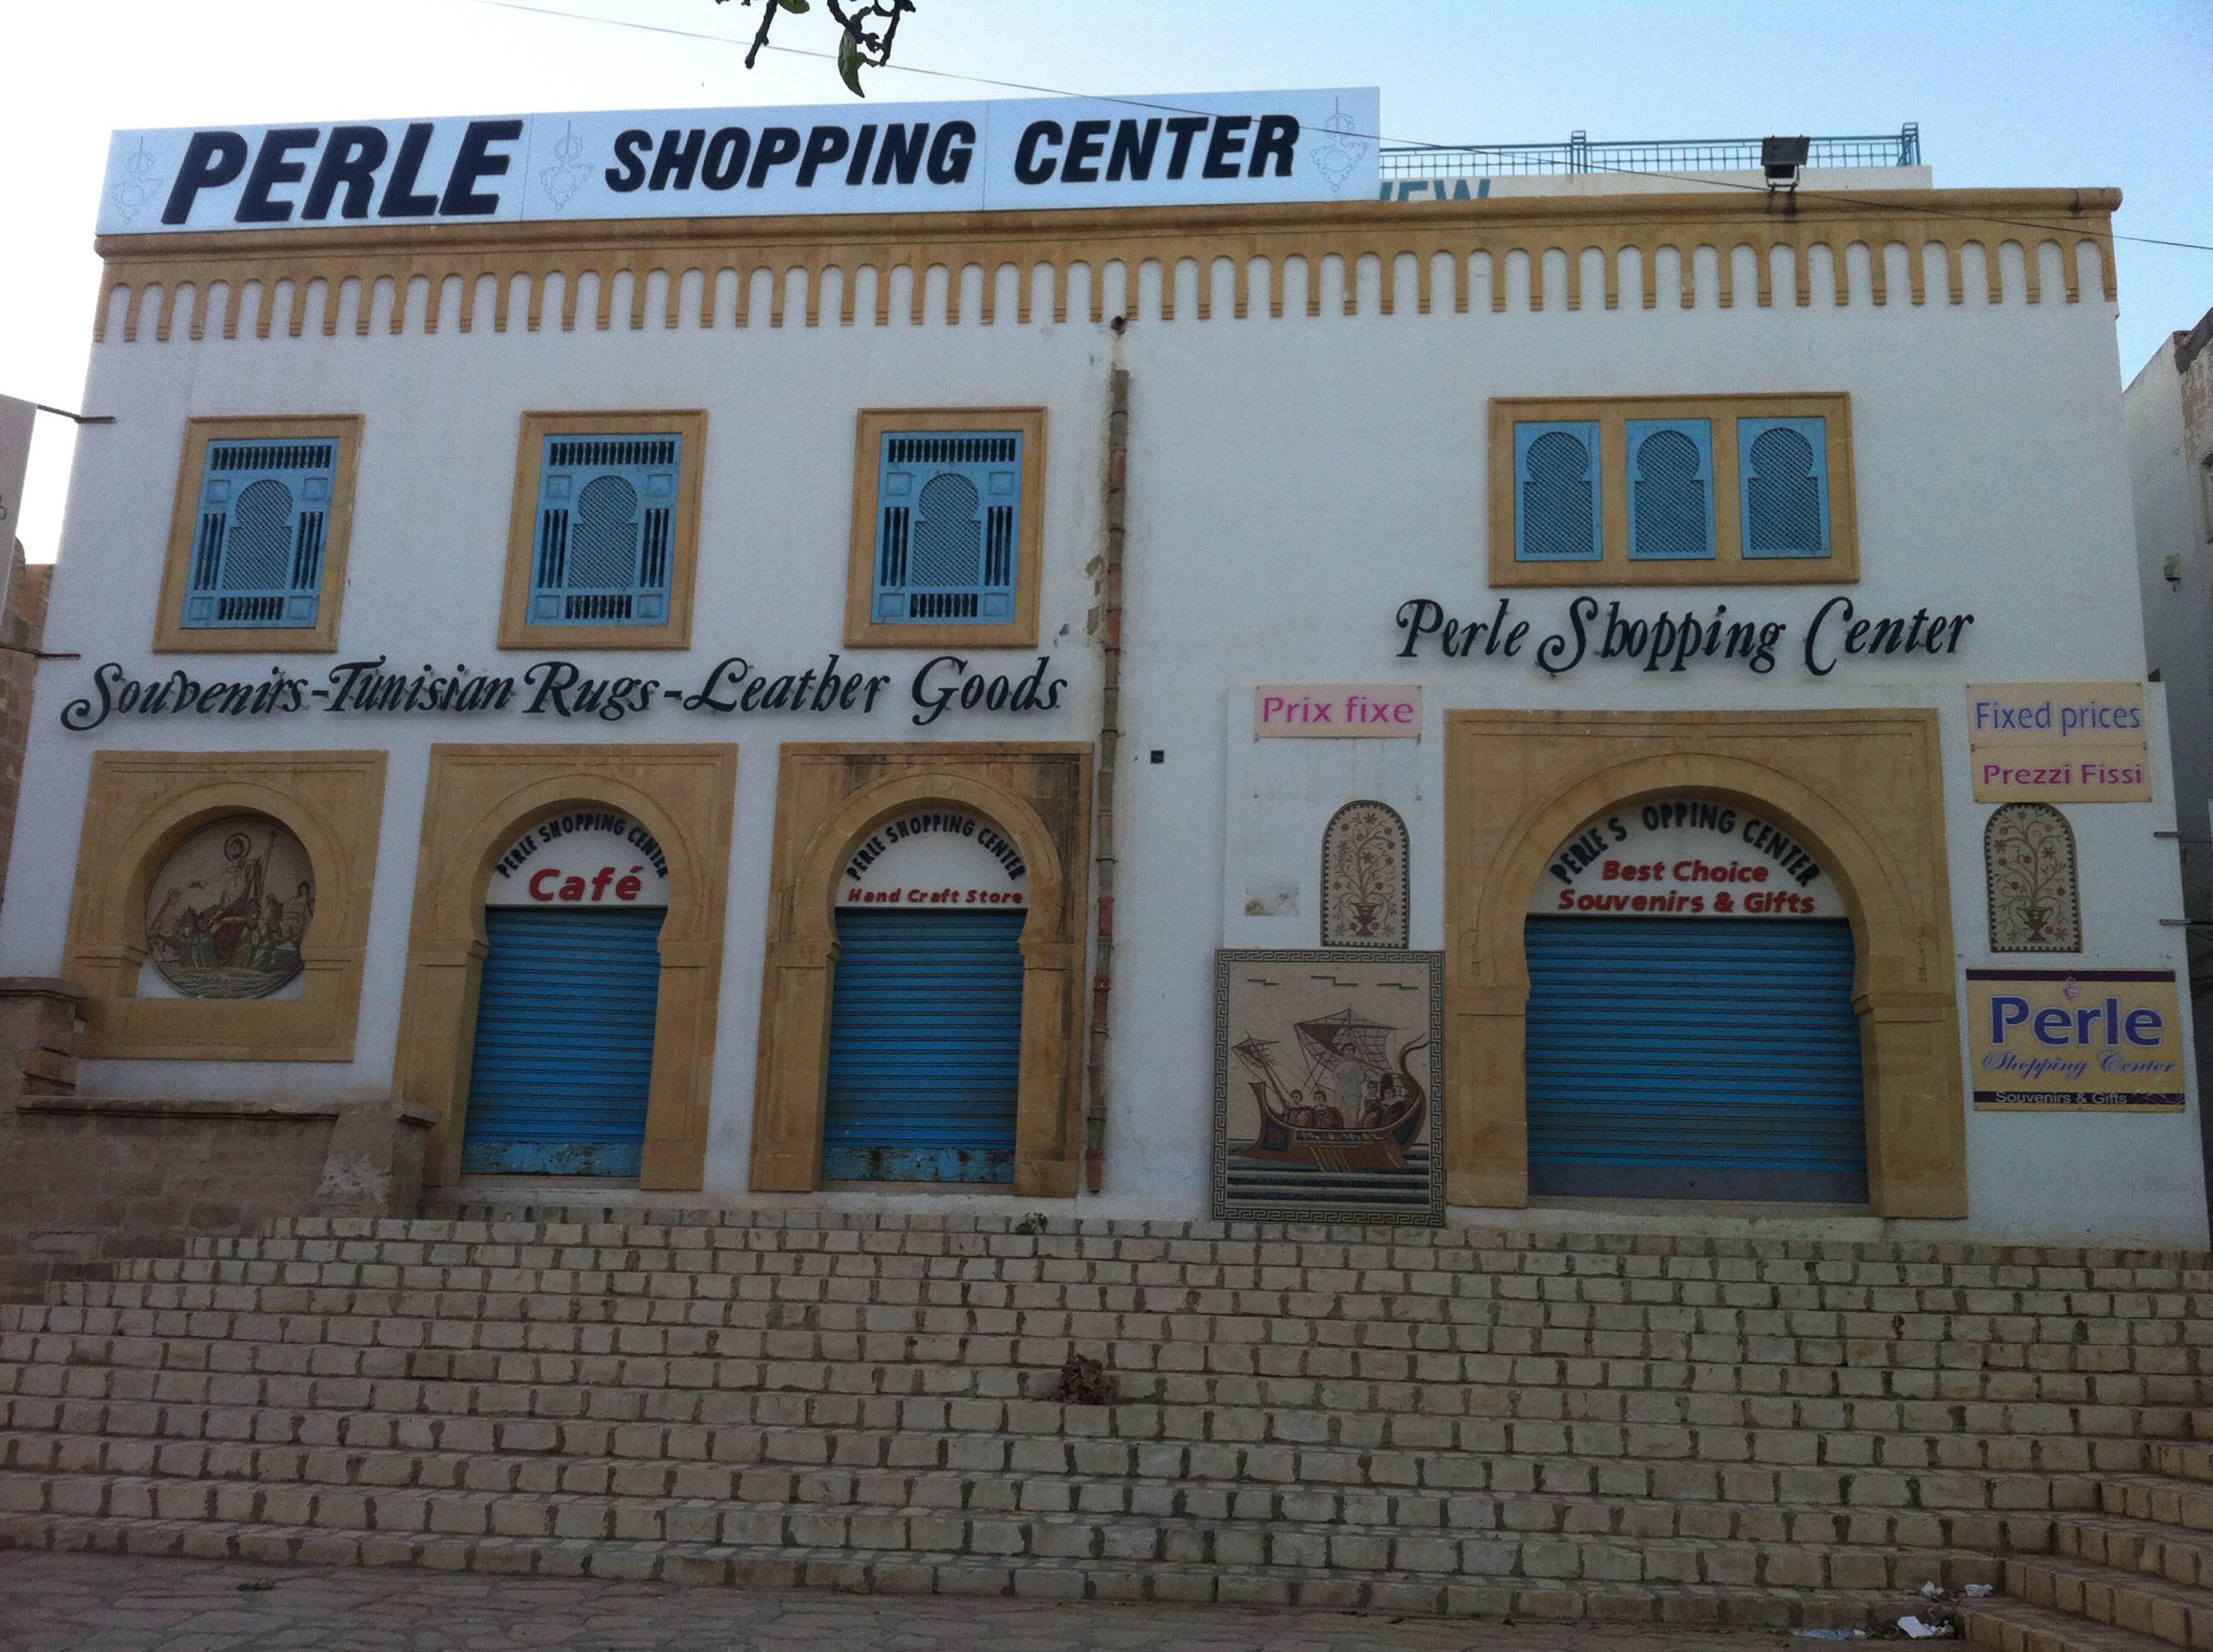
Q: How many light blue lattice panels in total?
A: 6